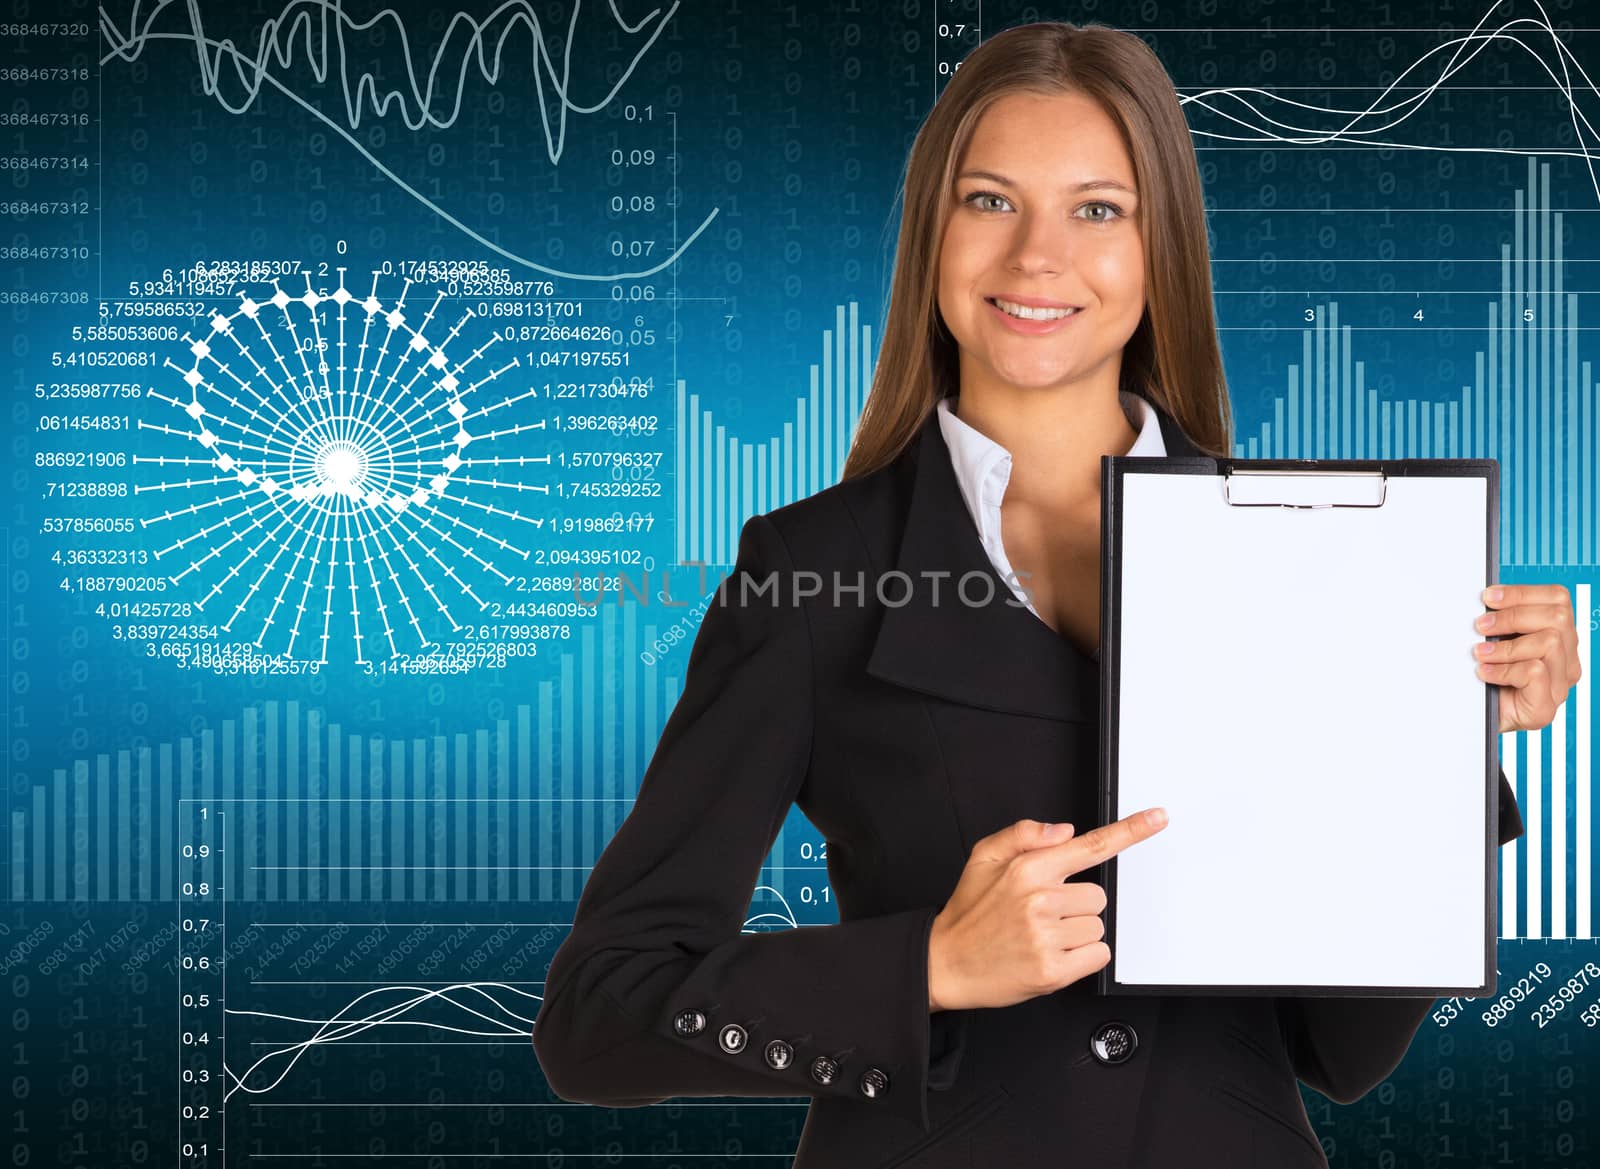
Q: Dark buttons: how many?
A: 6